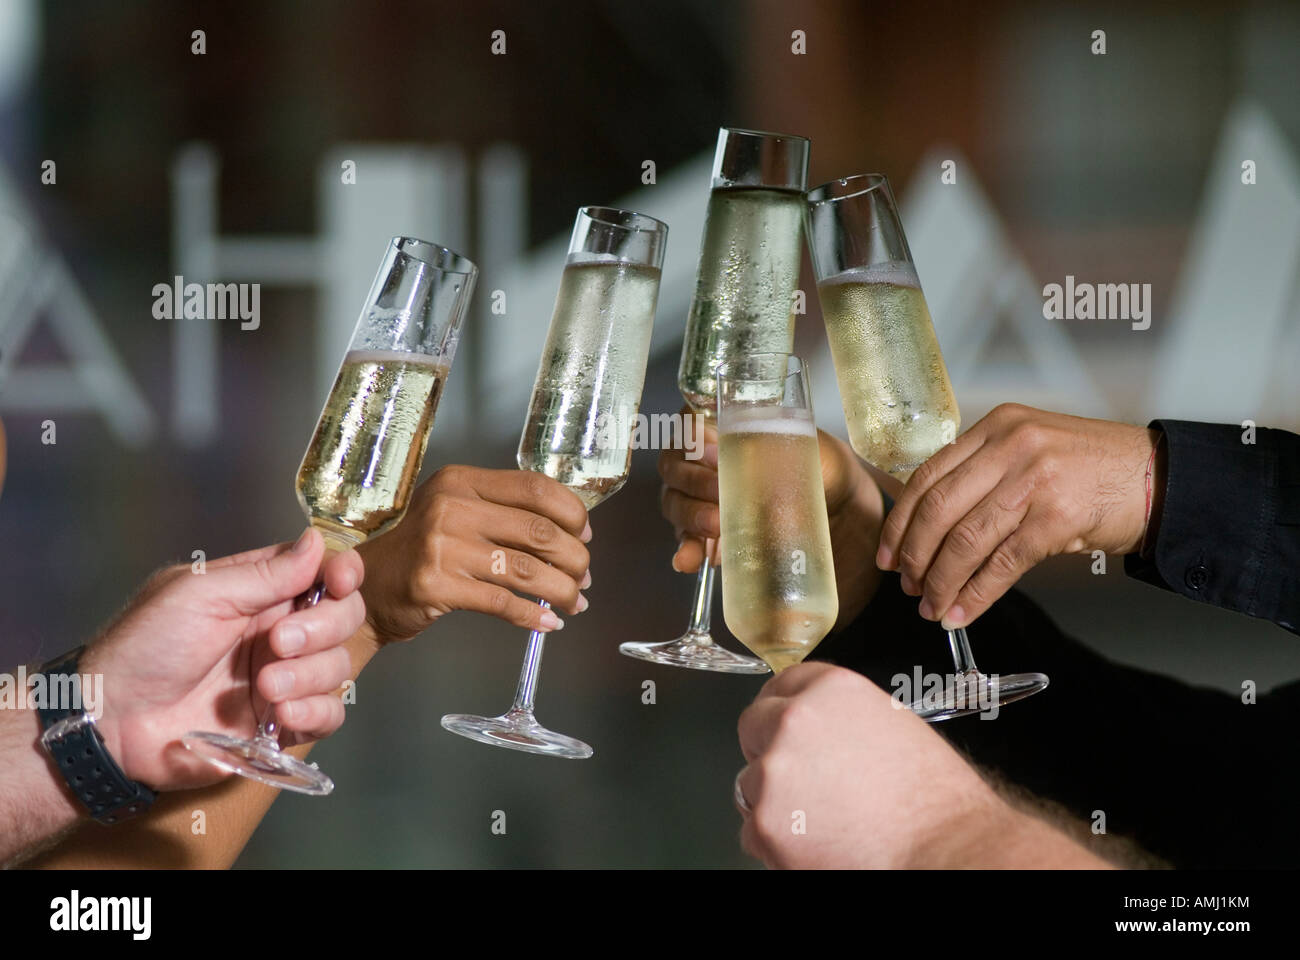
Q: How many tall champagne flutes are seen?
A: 5